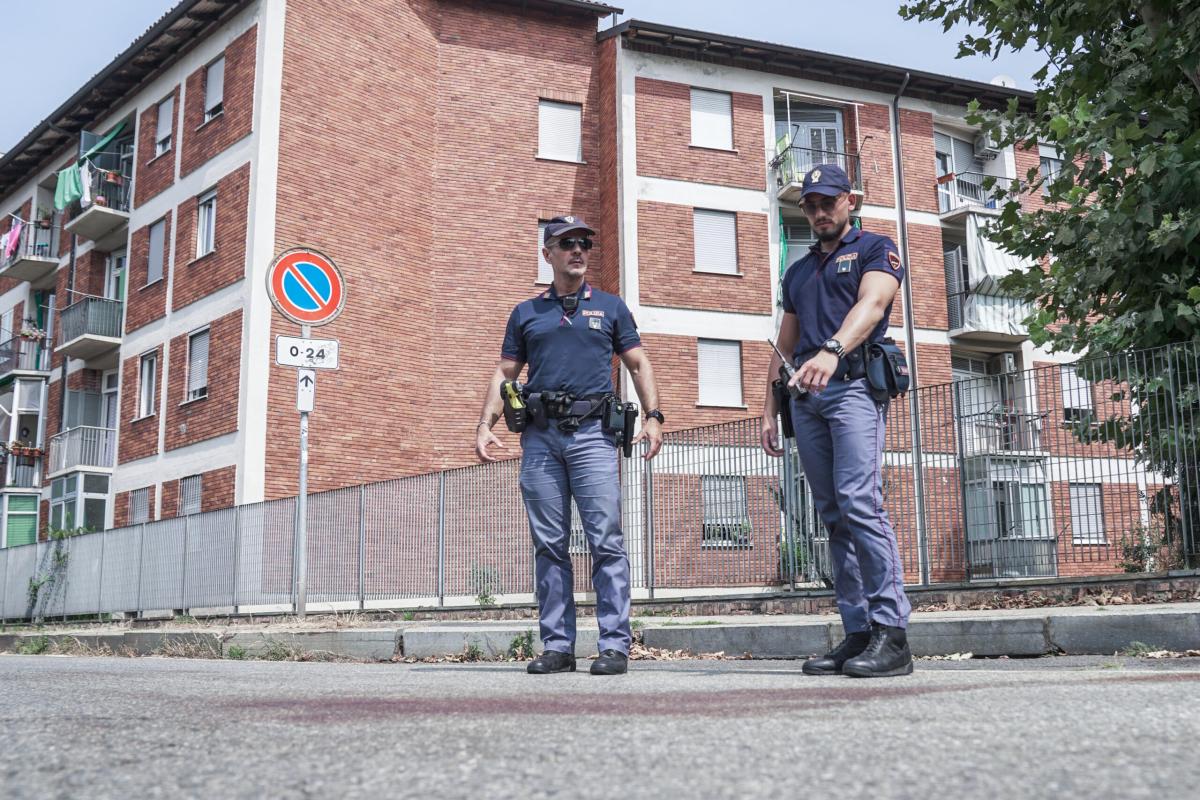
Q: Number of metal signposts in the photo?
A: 1